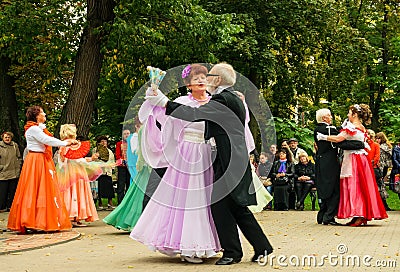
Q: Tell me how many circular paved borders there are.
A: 1